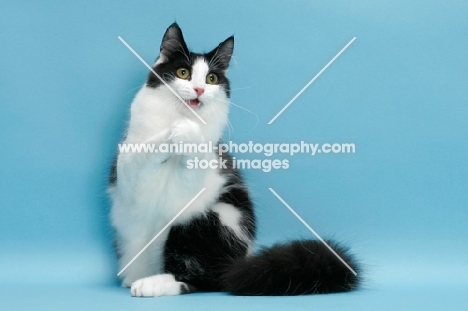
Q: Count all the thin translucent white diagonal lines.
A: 4